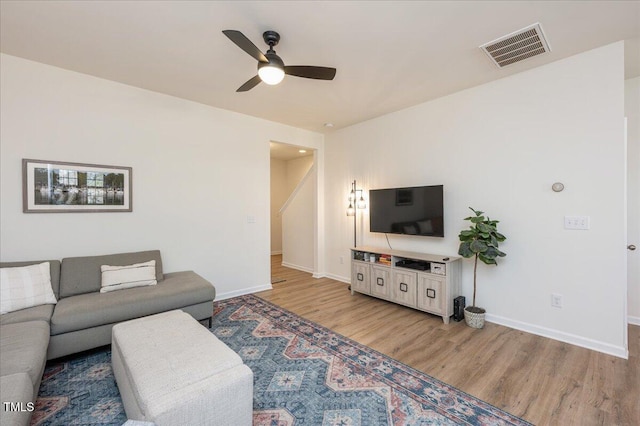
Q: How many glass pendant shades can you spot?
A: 3